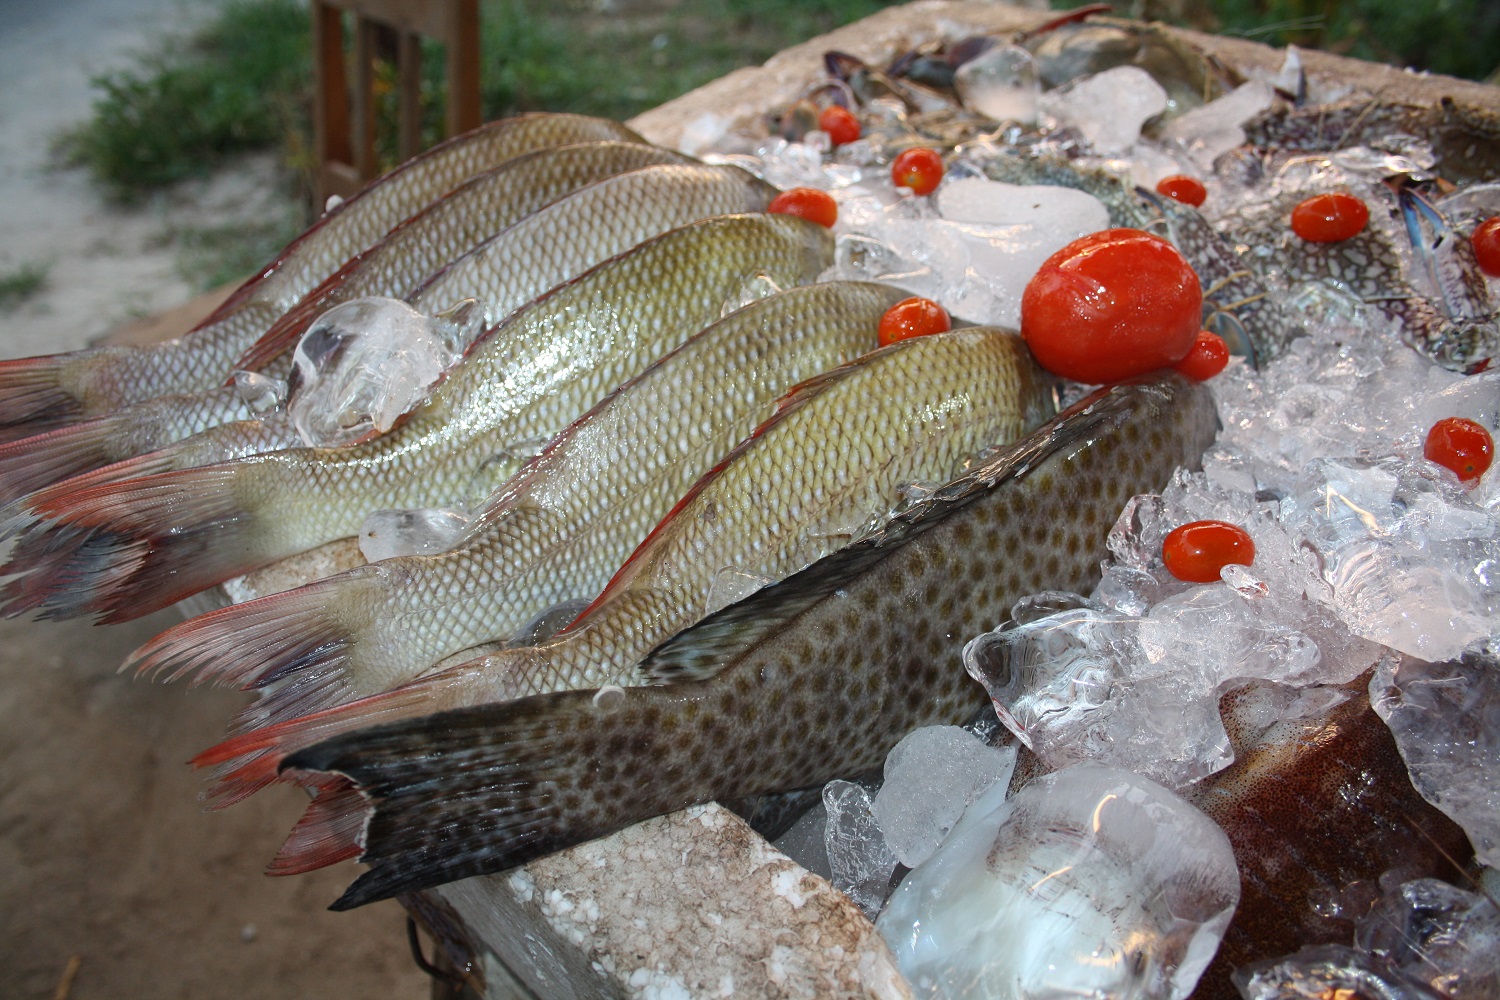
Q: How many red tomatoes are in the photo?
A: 11